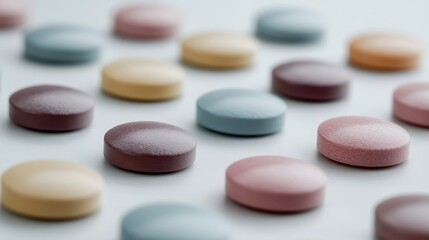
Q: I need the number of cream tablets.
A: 3